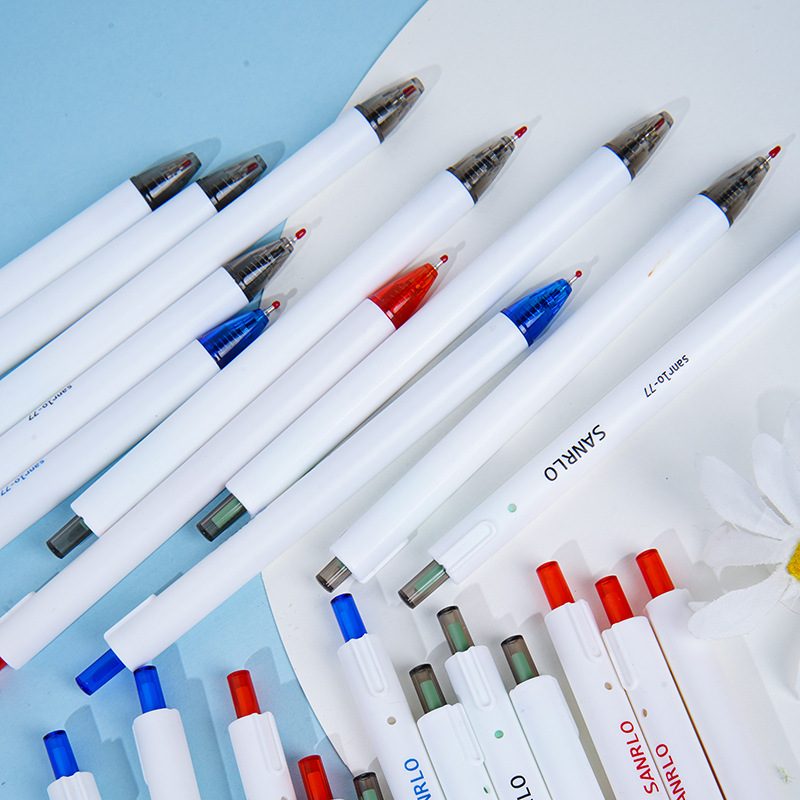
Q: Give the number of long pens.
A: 11